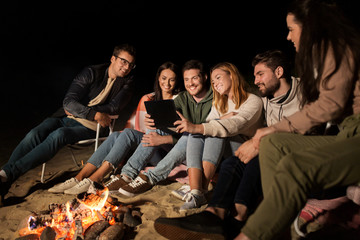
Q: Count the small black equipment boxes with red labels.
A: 0